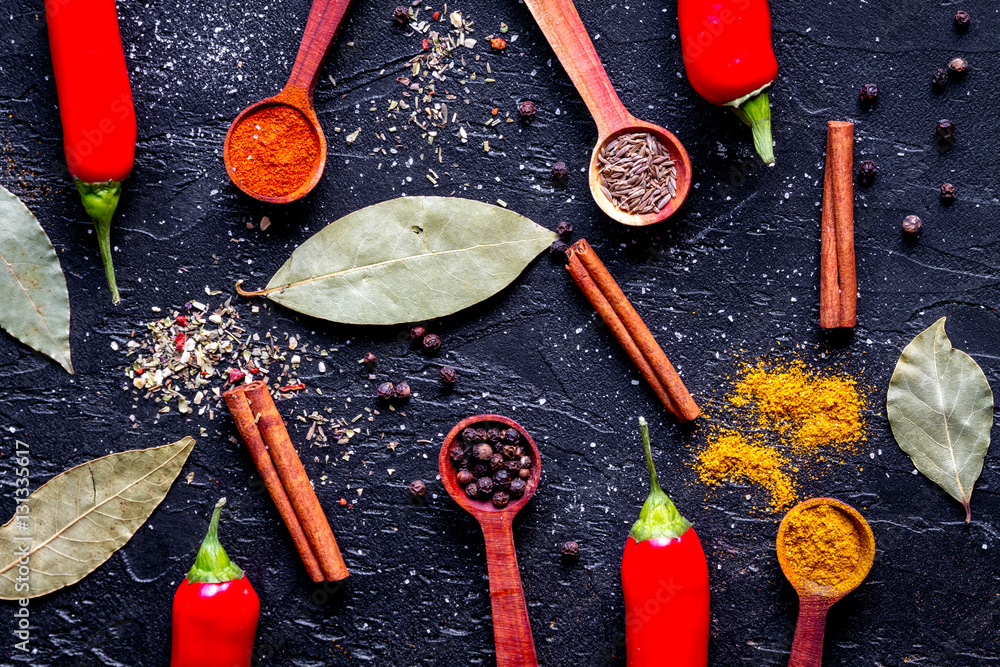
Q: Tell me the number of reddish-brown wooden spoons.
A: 4